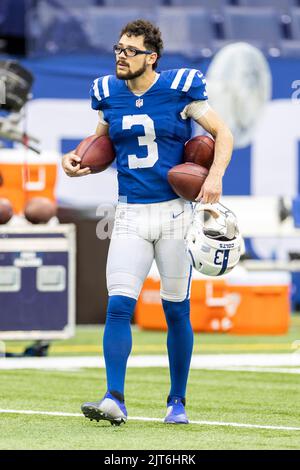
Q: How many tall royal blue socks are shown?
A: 2